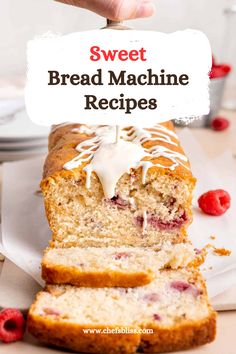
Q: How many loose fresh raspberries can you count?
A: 3